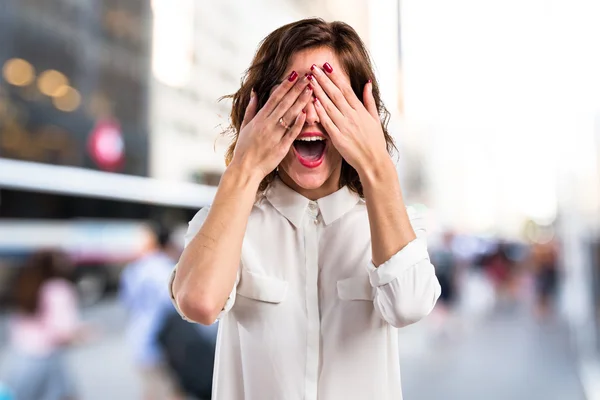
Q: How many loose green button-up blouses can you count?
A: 0